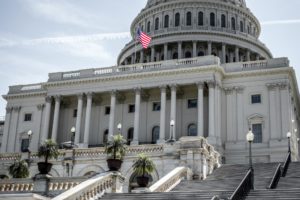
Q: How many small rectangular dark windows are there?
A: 7